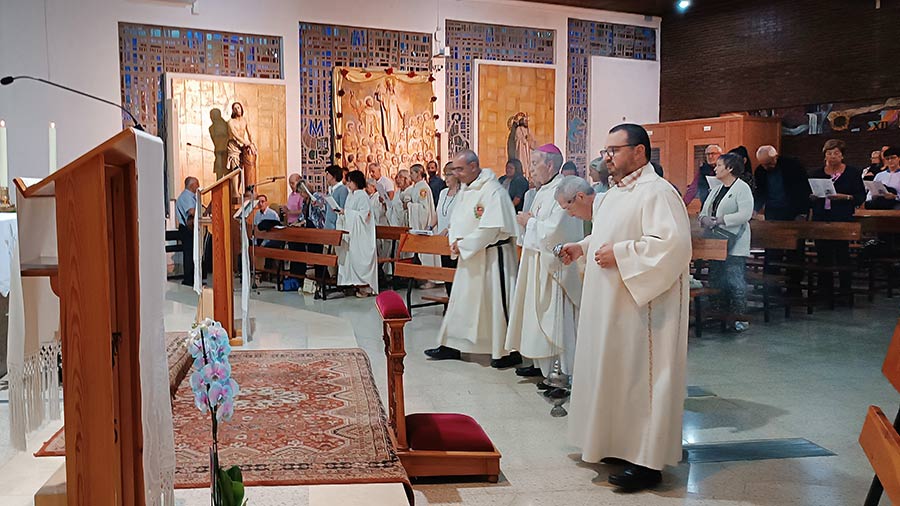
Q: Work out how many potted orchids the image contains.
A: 1